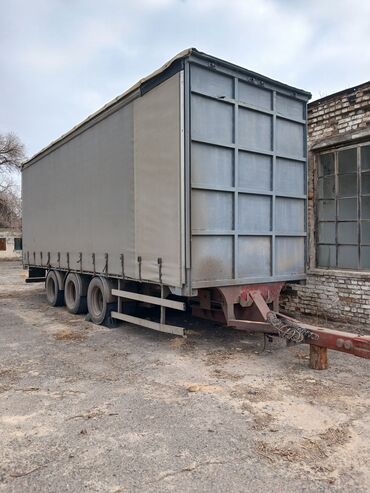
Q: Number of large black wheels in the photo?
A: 3